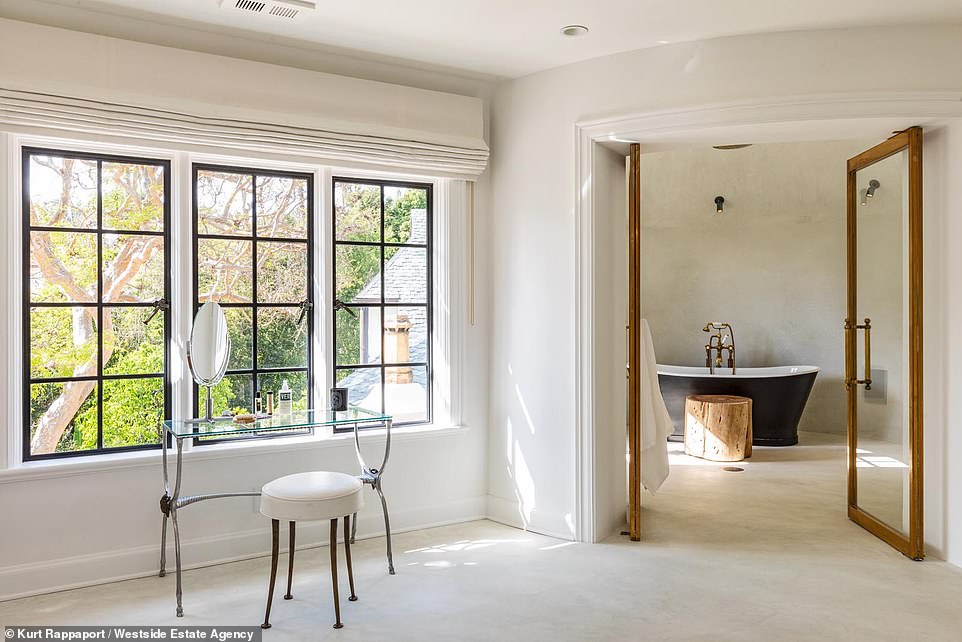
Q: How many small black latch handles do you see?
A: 3